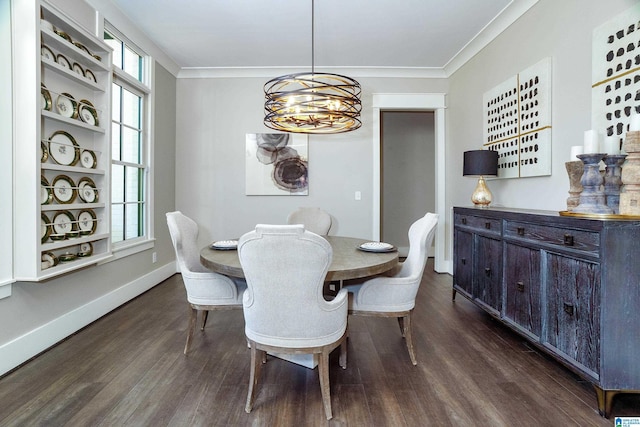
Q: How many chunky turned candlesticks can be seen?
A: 4